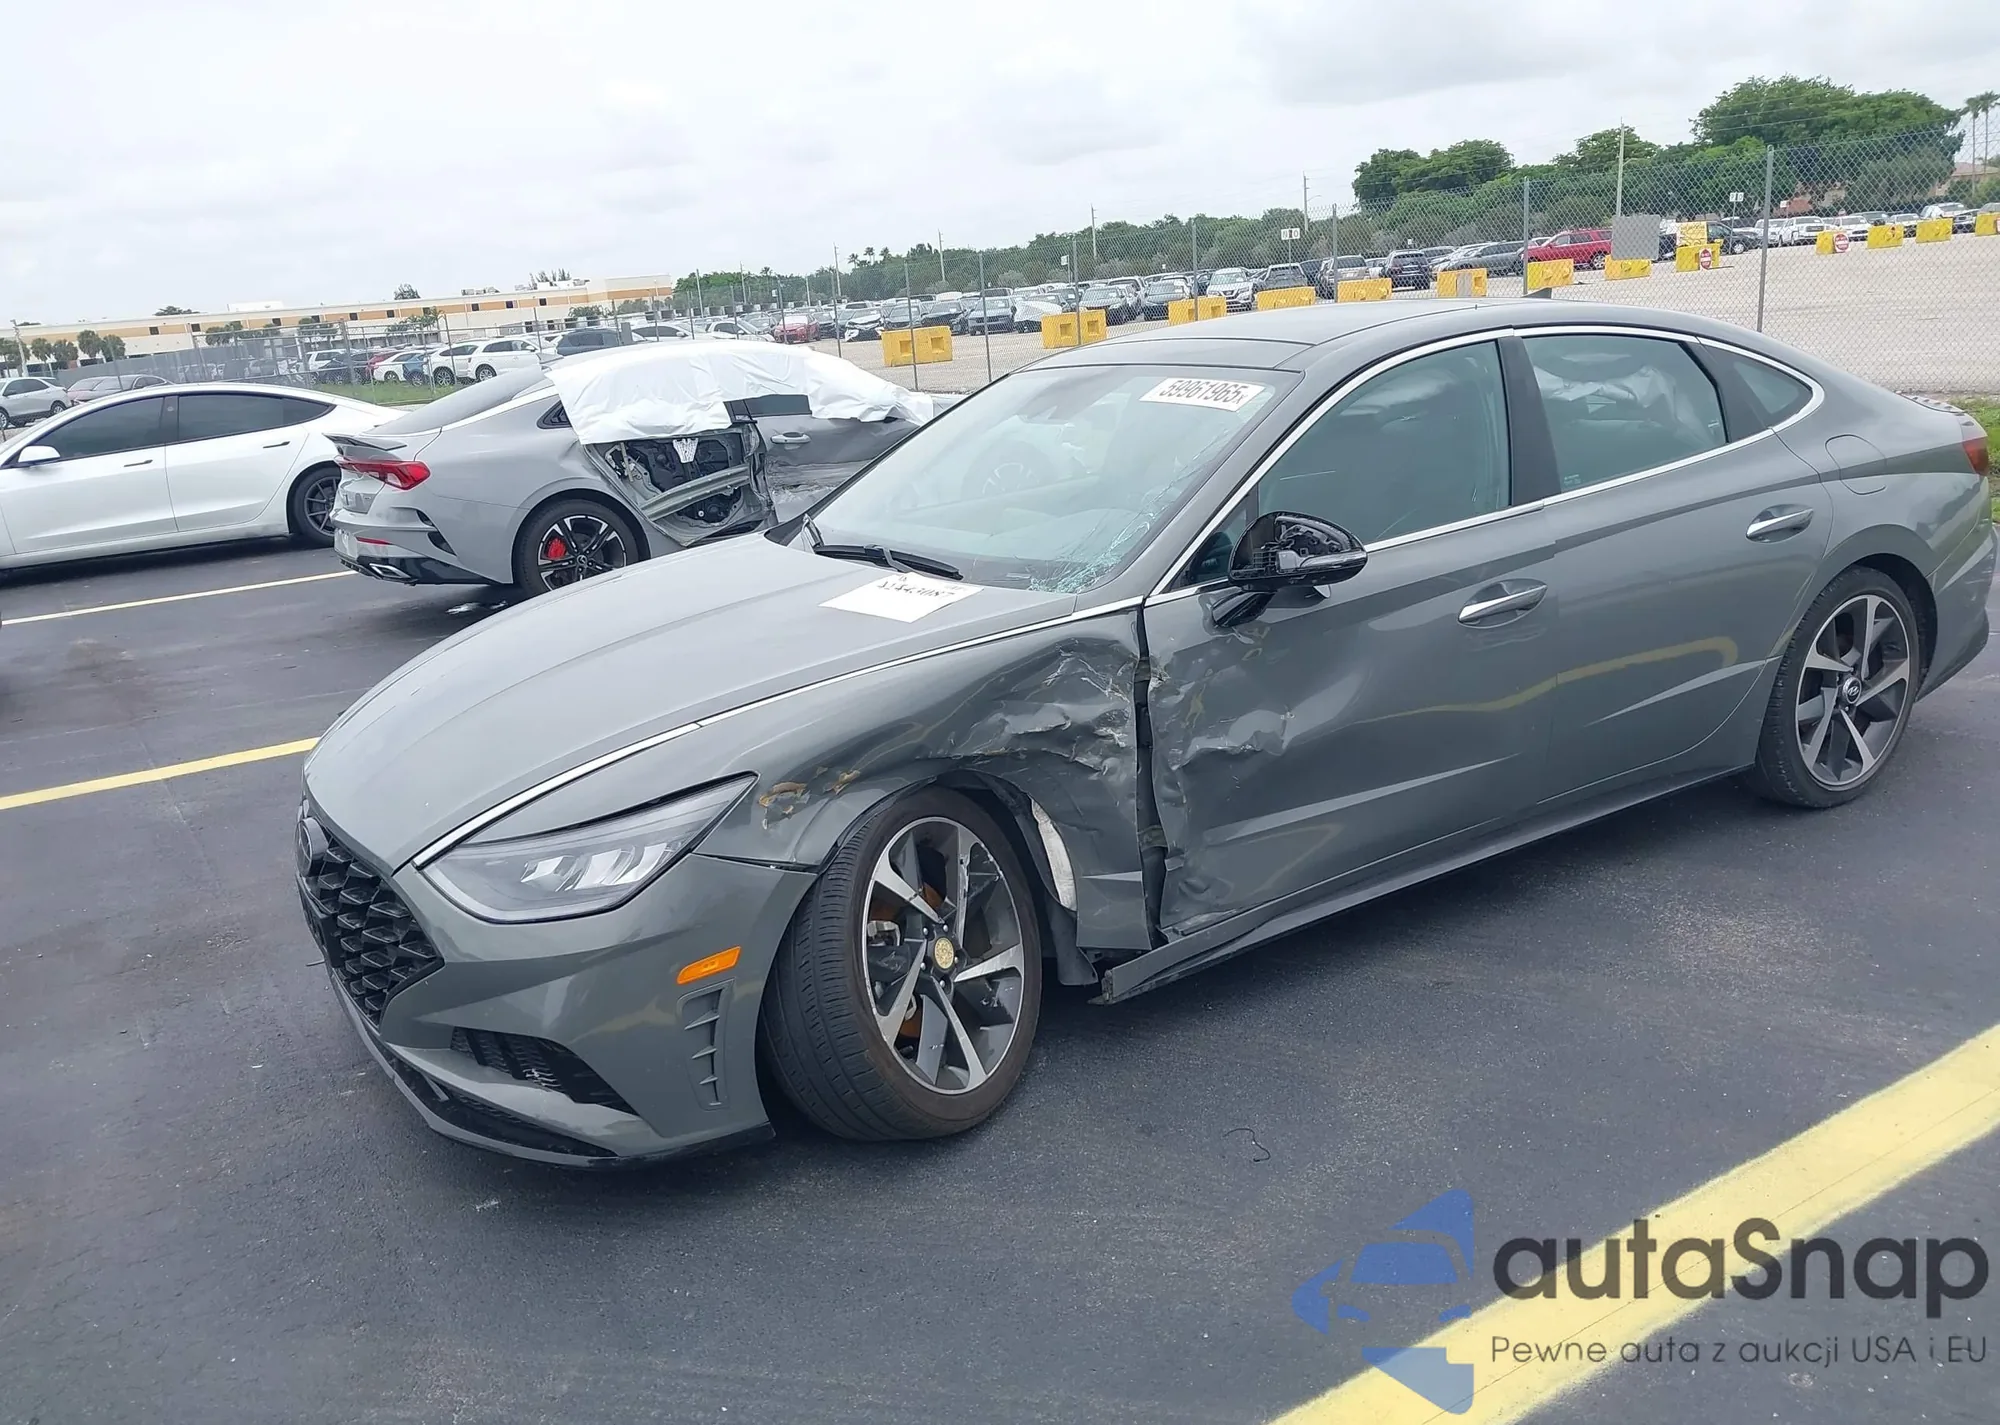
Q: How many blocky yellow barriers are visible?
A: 13